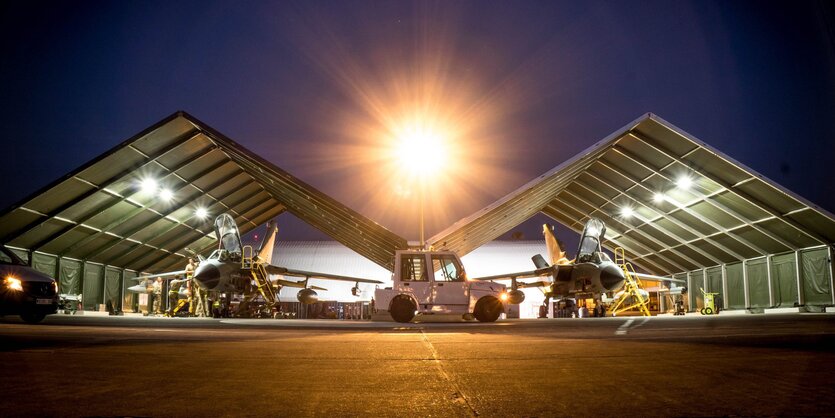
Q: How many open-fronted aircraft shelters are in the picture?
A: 2